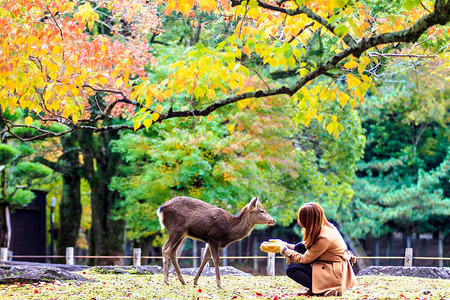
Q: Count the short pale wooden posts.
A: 6